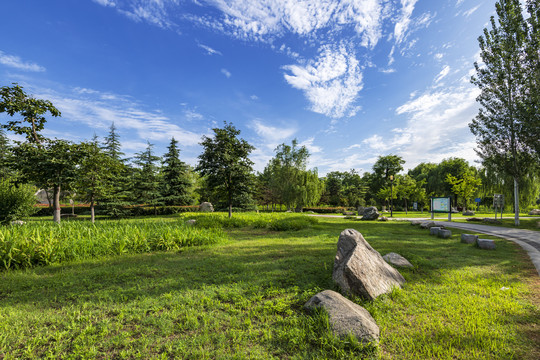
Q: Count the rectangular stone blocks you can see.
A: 4